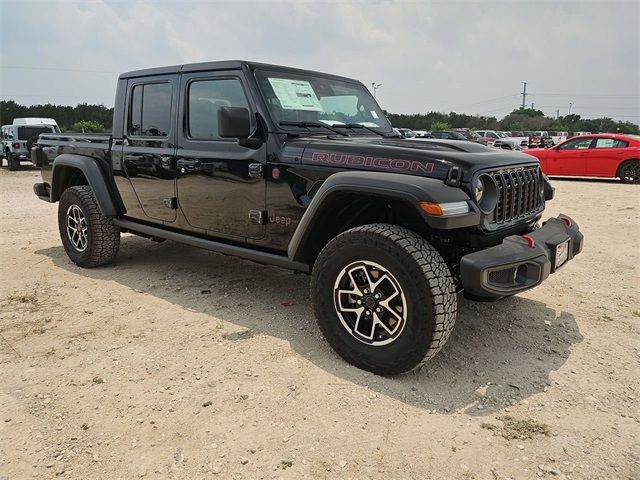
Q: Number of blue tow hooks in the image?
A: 0